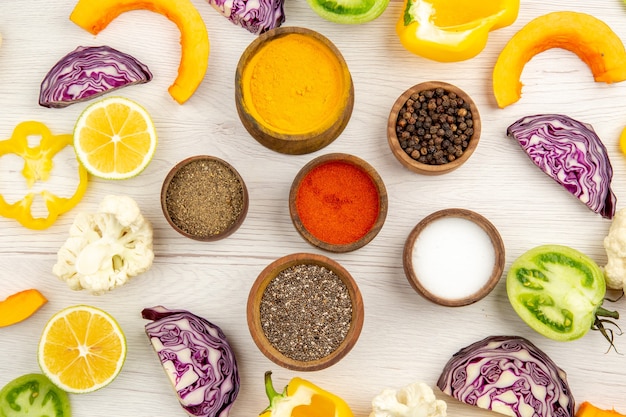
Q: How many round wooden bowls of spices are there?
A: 6